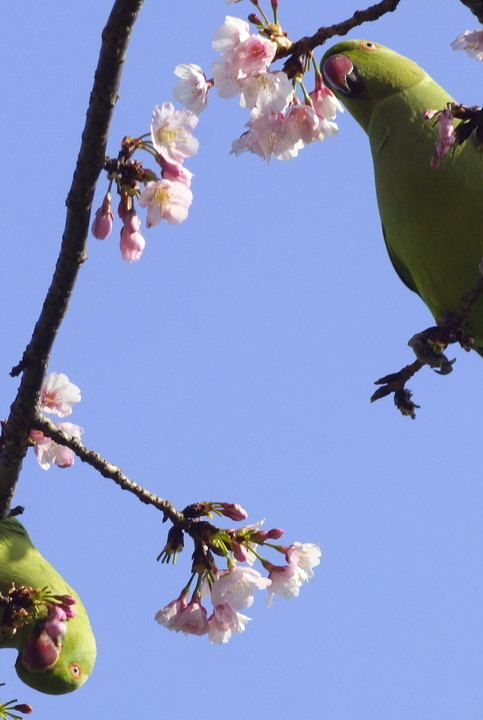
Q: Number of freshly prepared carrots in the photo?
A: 0